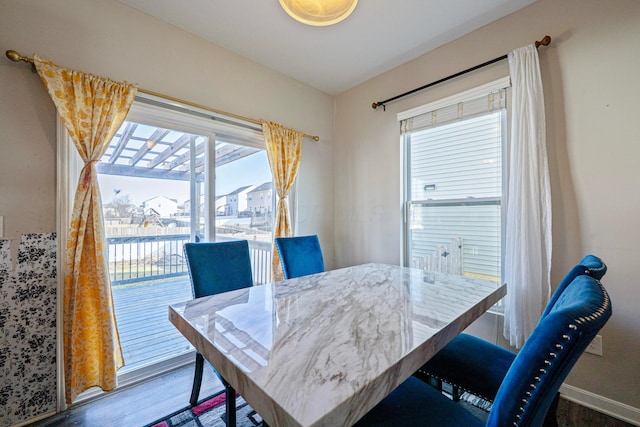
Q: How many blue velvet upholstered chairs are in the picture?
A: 4